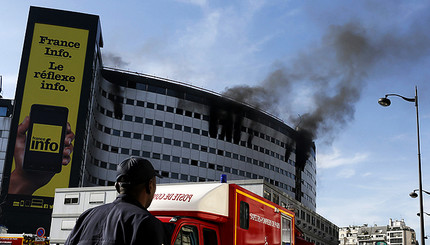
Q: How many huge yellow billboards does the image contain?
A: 1